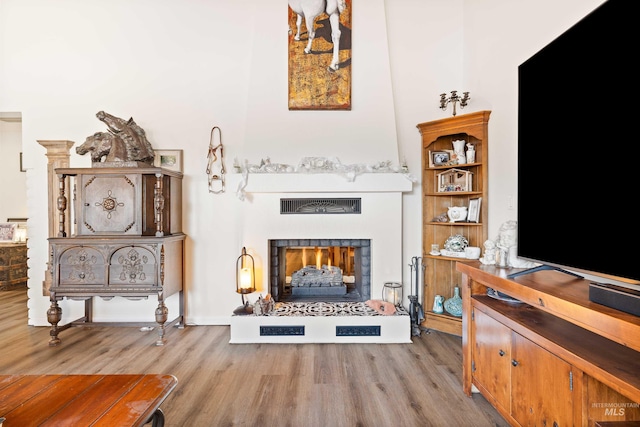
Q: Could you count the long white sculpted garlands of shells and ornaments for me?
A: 1